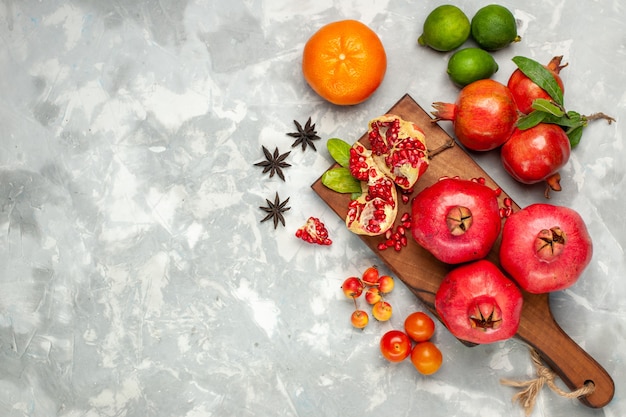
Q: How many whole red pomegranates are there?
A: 6